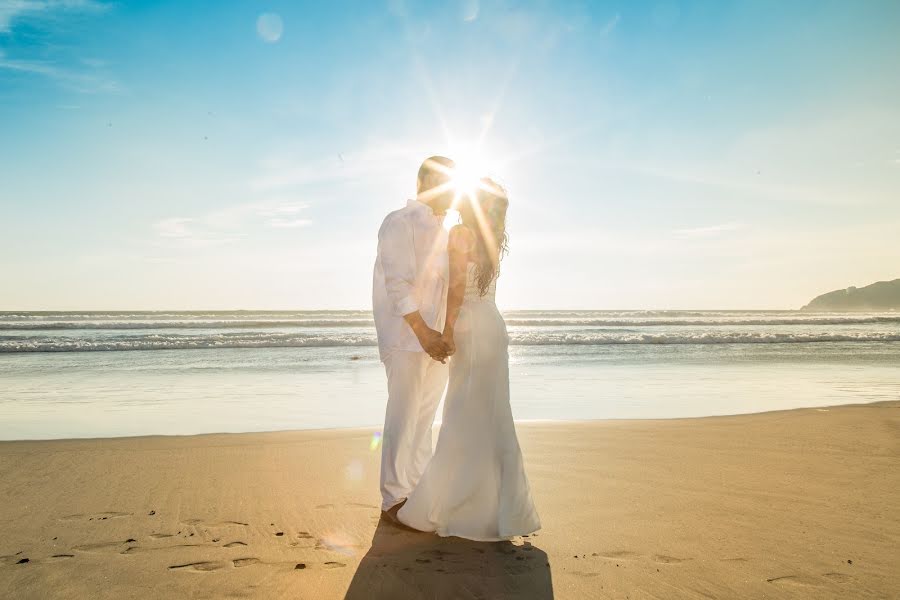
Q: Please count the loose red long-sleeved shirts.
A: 0